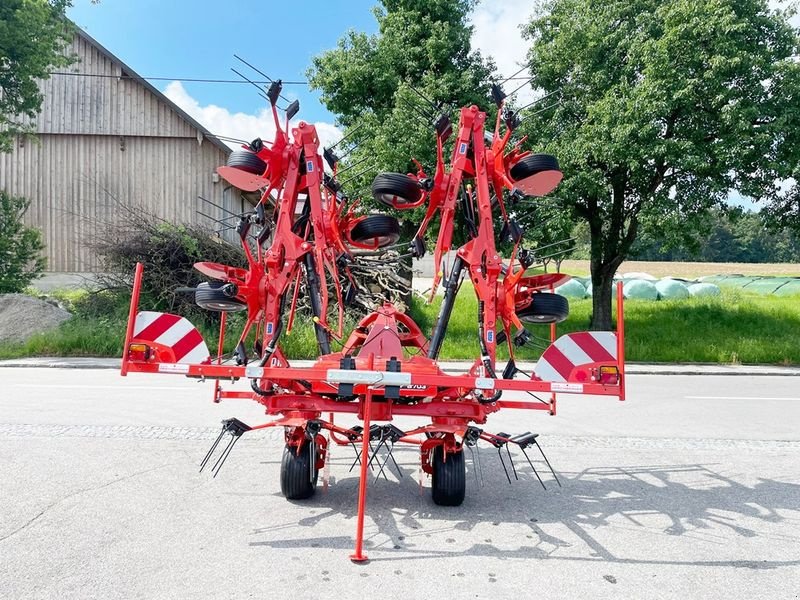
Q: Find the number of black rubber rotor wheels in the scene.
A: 8